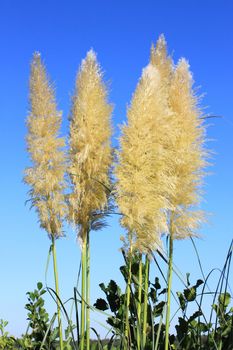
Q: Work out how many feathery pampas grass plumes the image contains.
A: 5